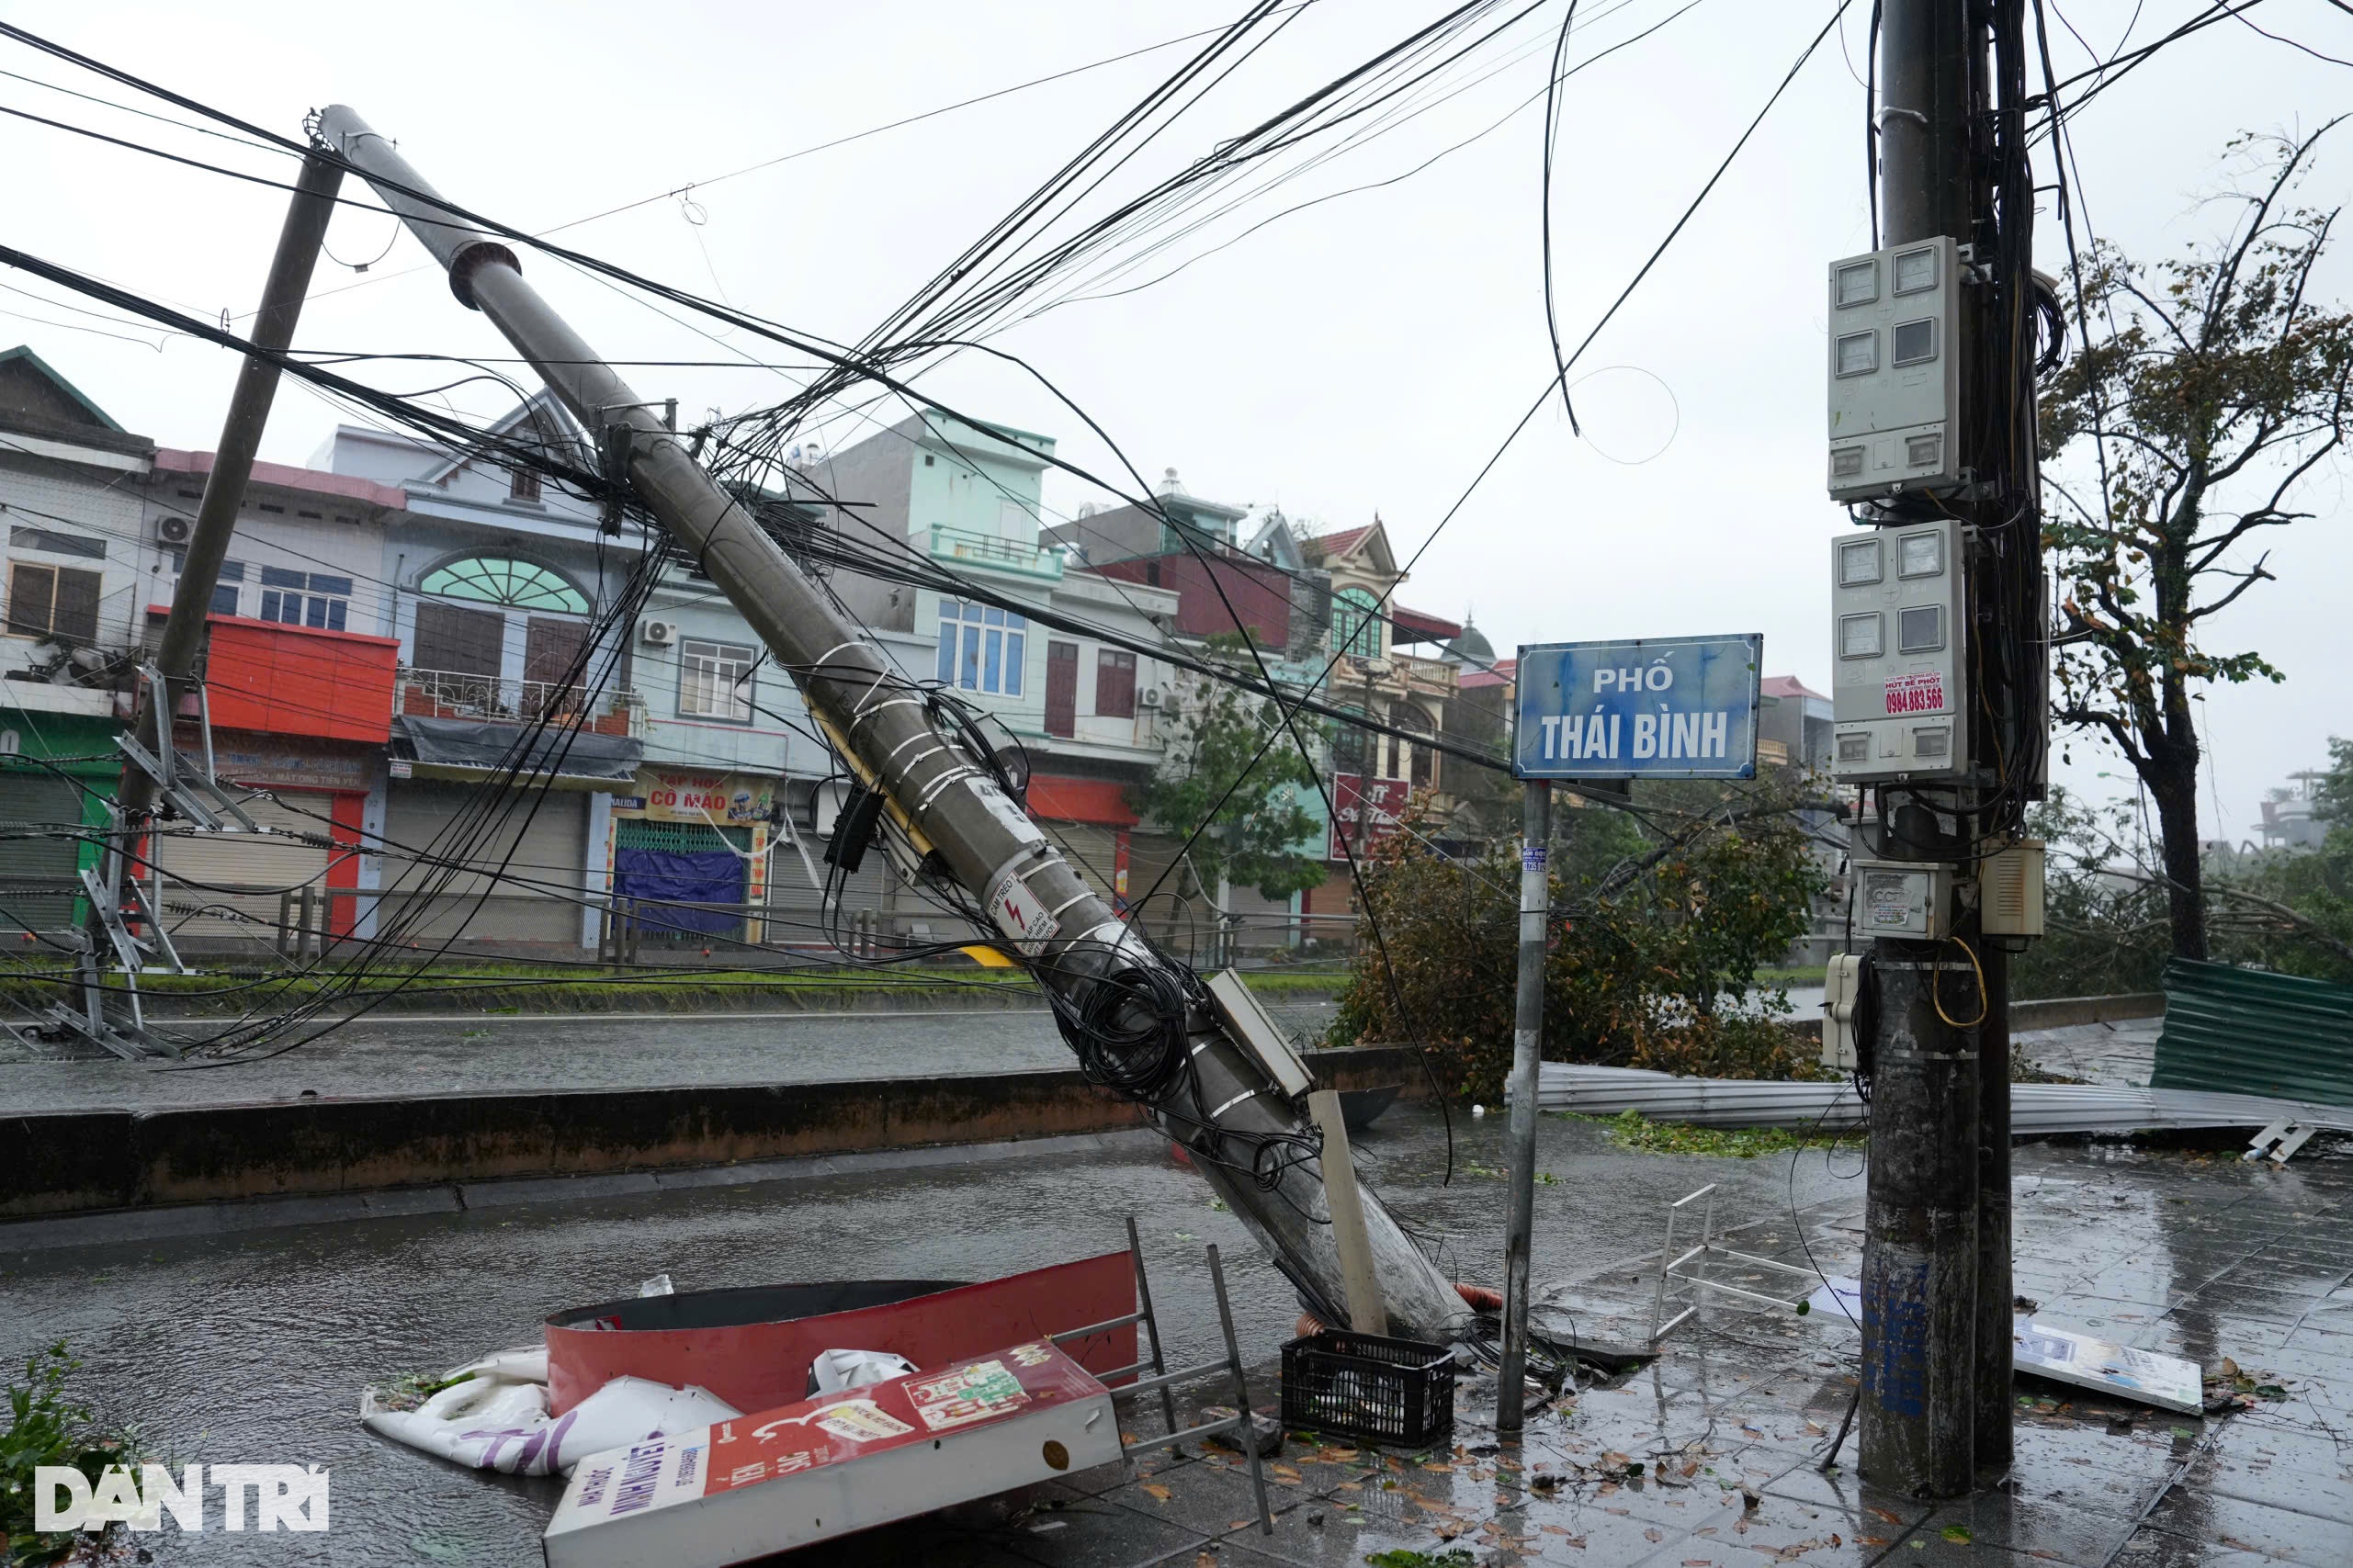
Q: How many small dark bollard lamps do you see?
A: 0